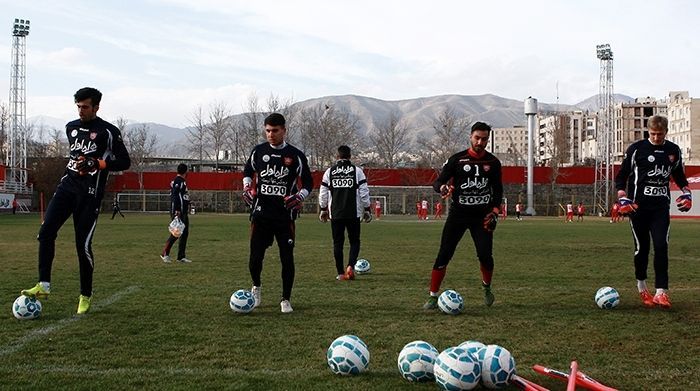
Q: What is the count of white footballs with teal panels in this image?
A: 10